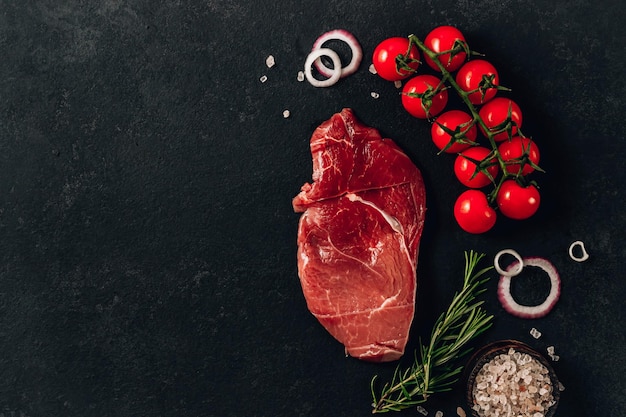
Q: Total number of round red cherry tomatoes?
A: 10